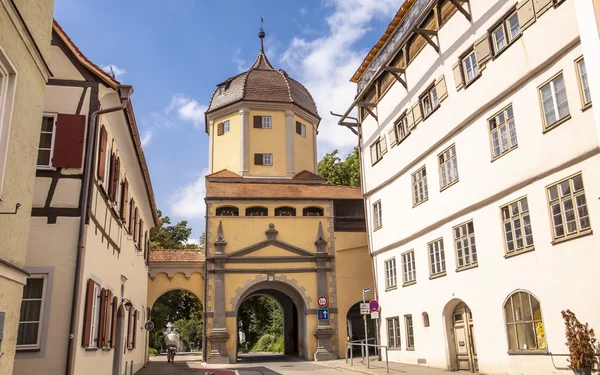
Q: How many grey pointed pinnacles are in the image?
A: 2